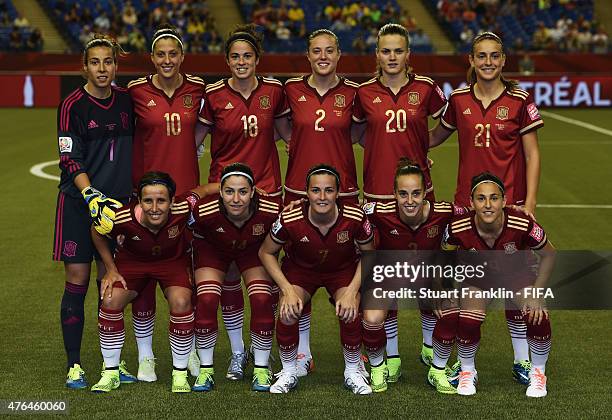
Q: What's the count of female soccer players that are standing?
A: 6